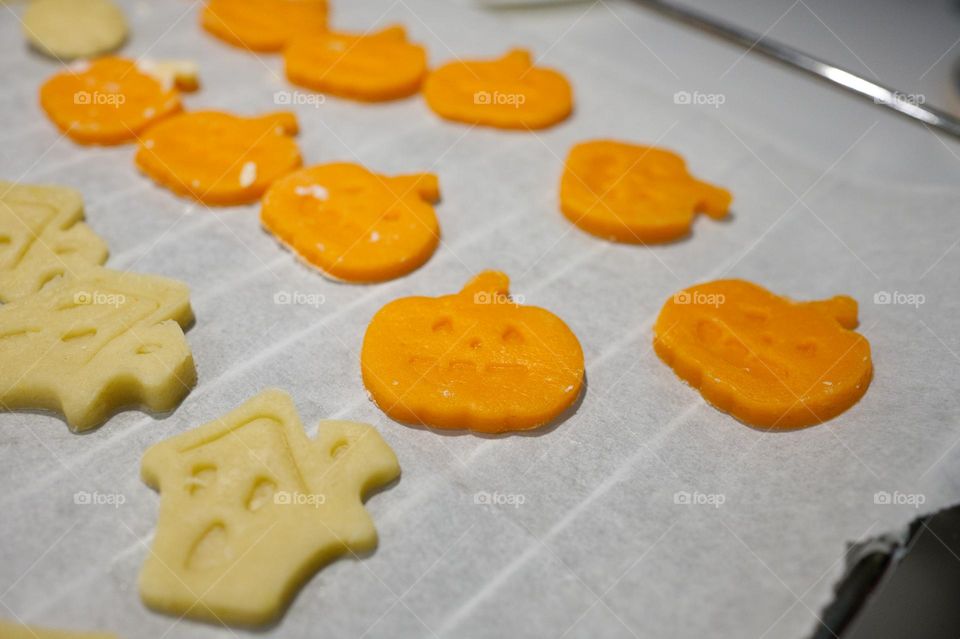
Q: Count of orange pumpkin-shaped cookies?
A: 9